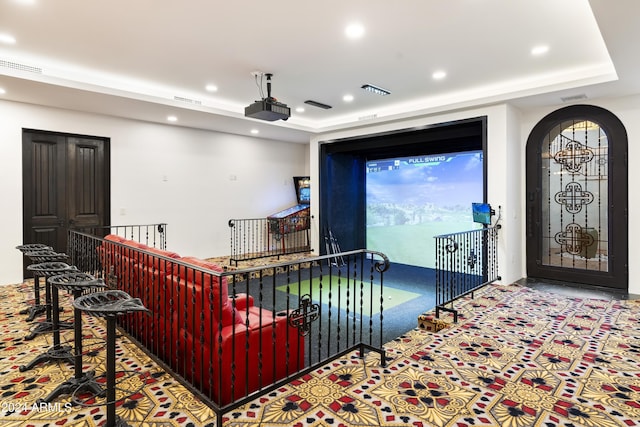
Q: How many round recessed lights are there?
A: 11